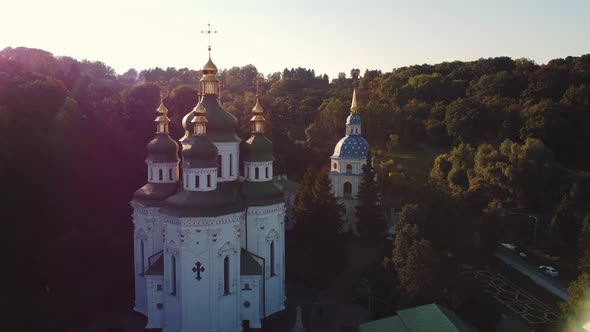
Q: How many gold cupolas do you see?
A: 4